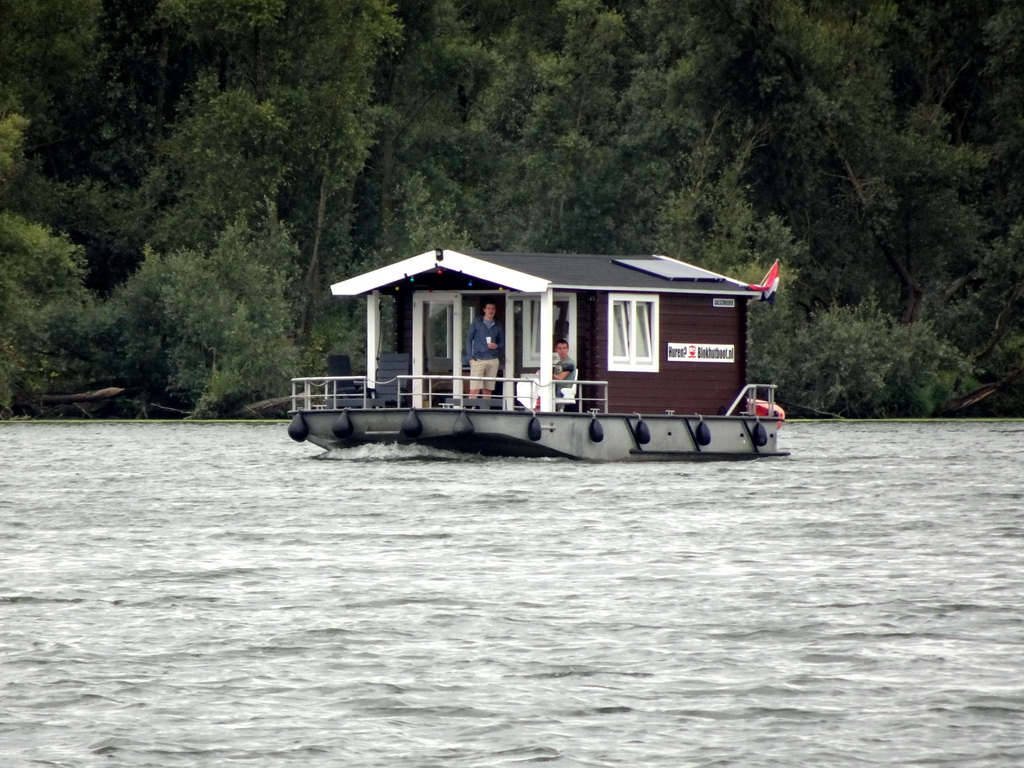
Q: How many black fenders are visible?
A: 9